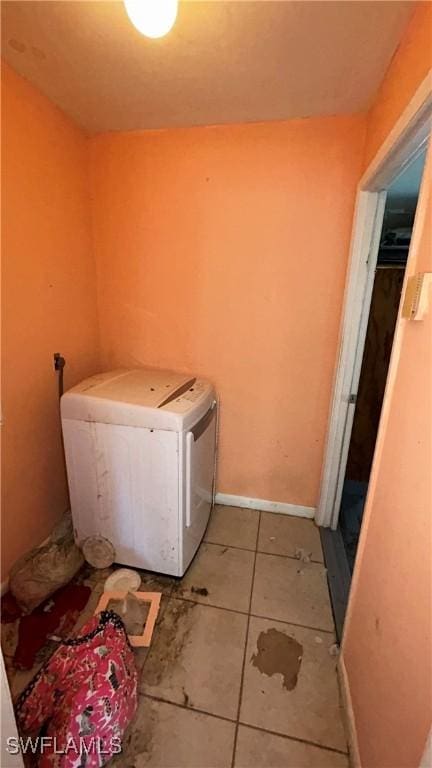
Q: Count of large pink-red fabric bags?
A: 1